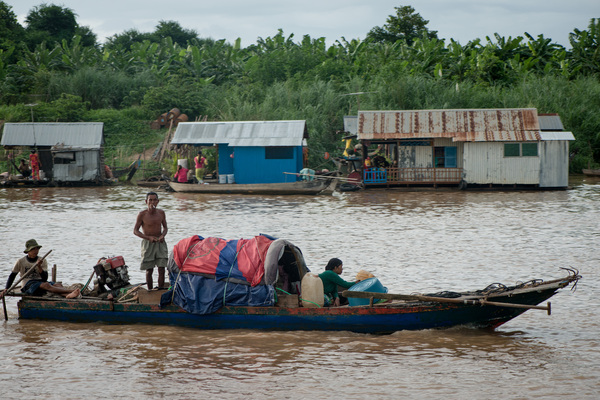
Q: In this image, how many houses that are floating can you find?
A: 3